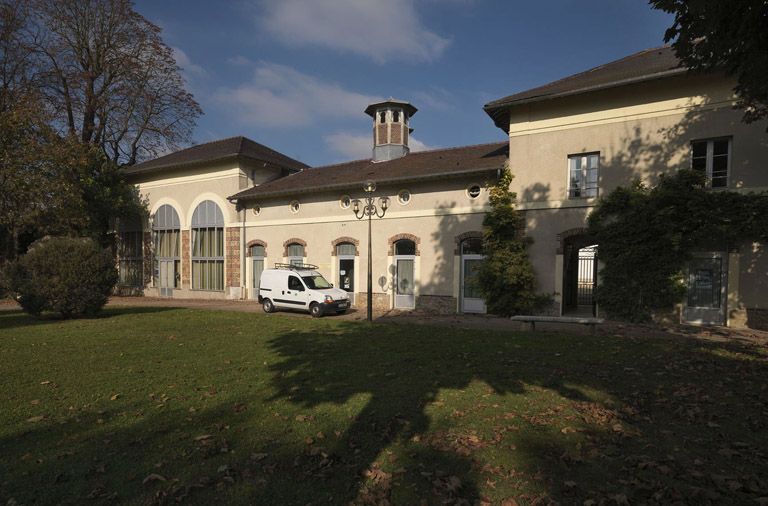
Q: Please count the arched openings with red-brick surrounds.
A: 6